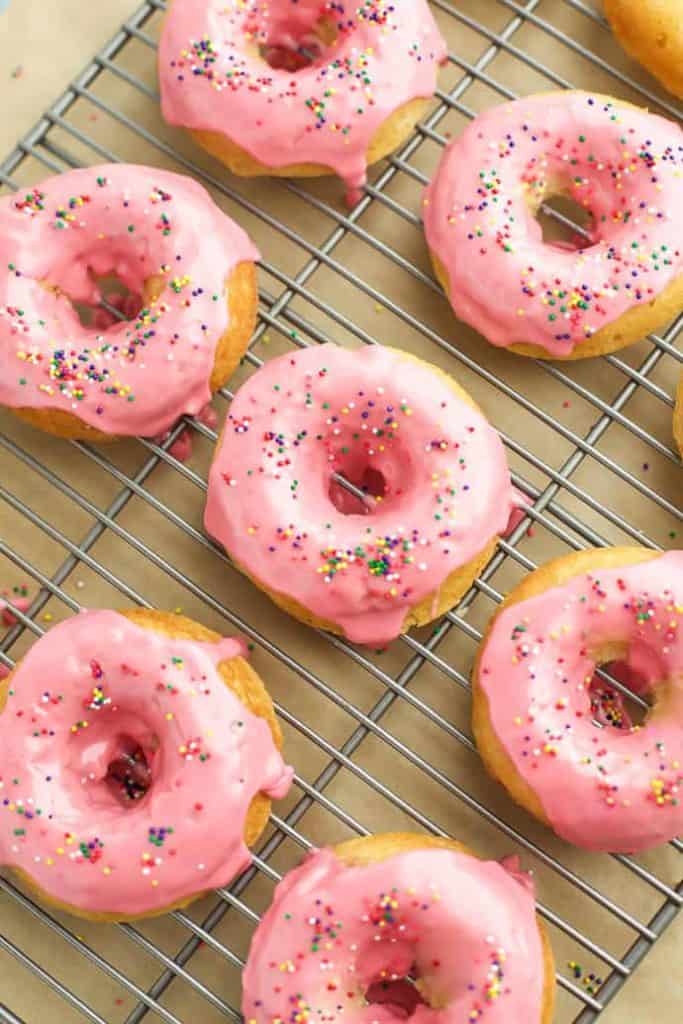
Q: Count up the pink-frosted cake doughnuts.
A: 7